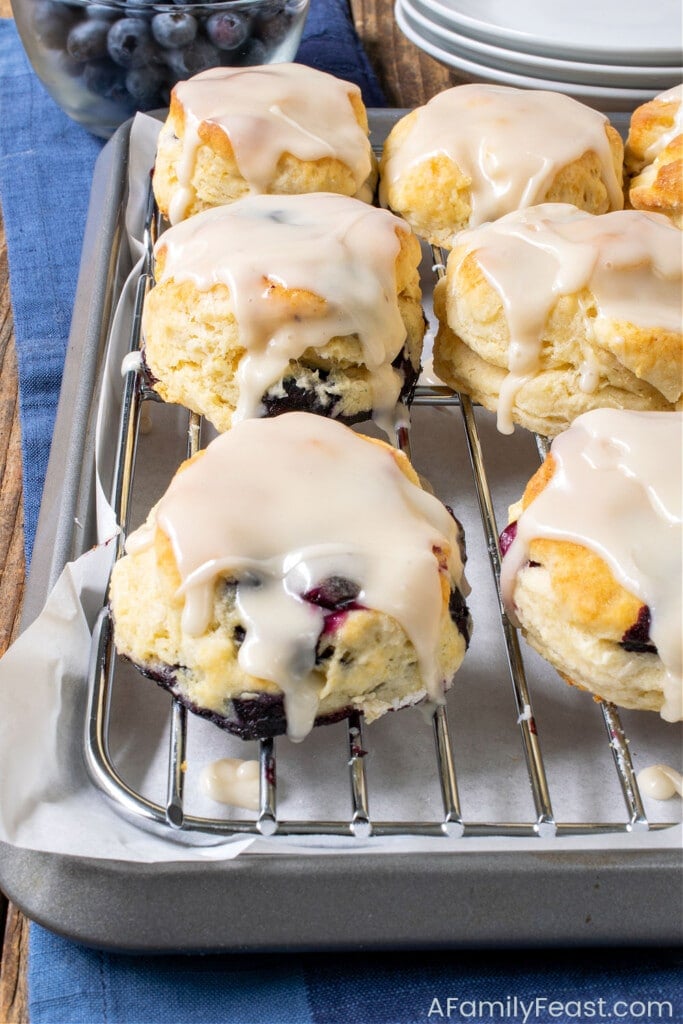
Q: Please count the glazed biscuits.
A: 7